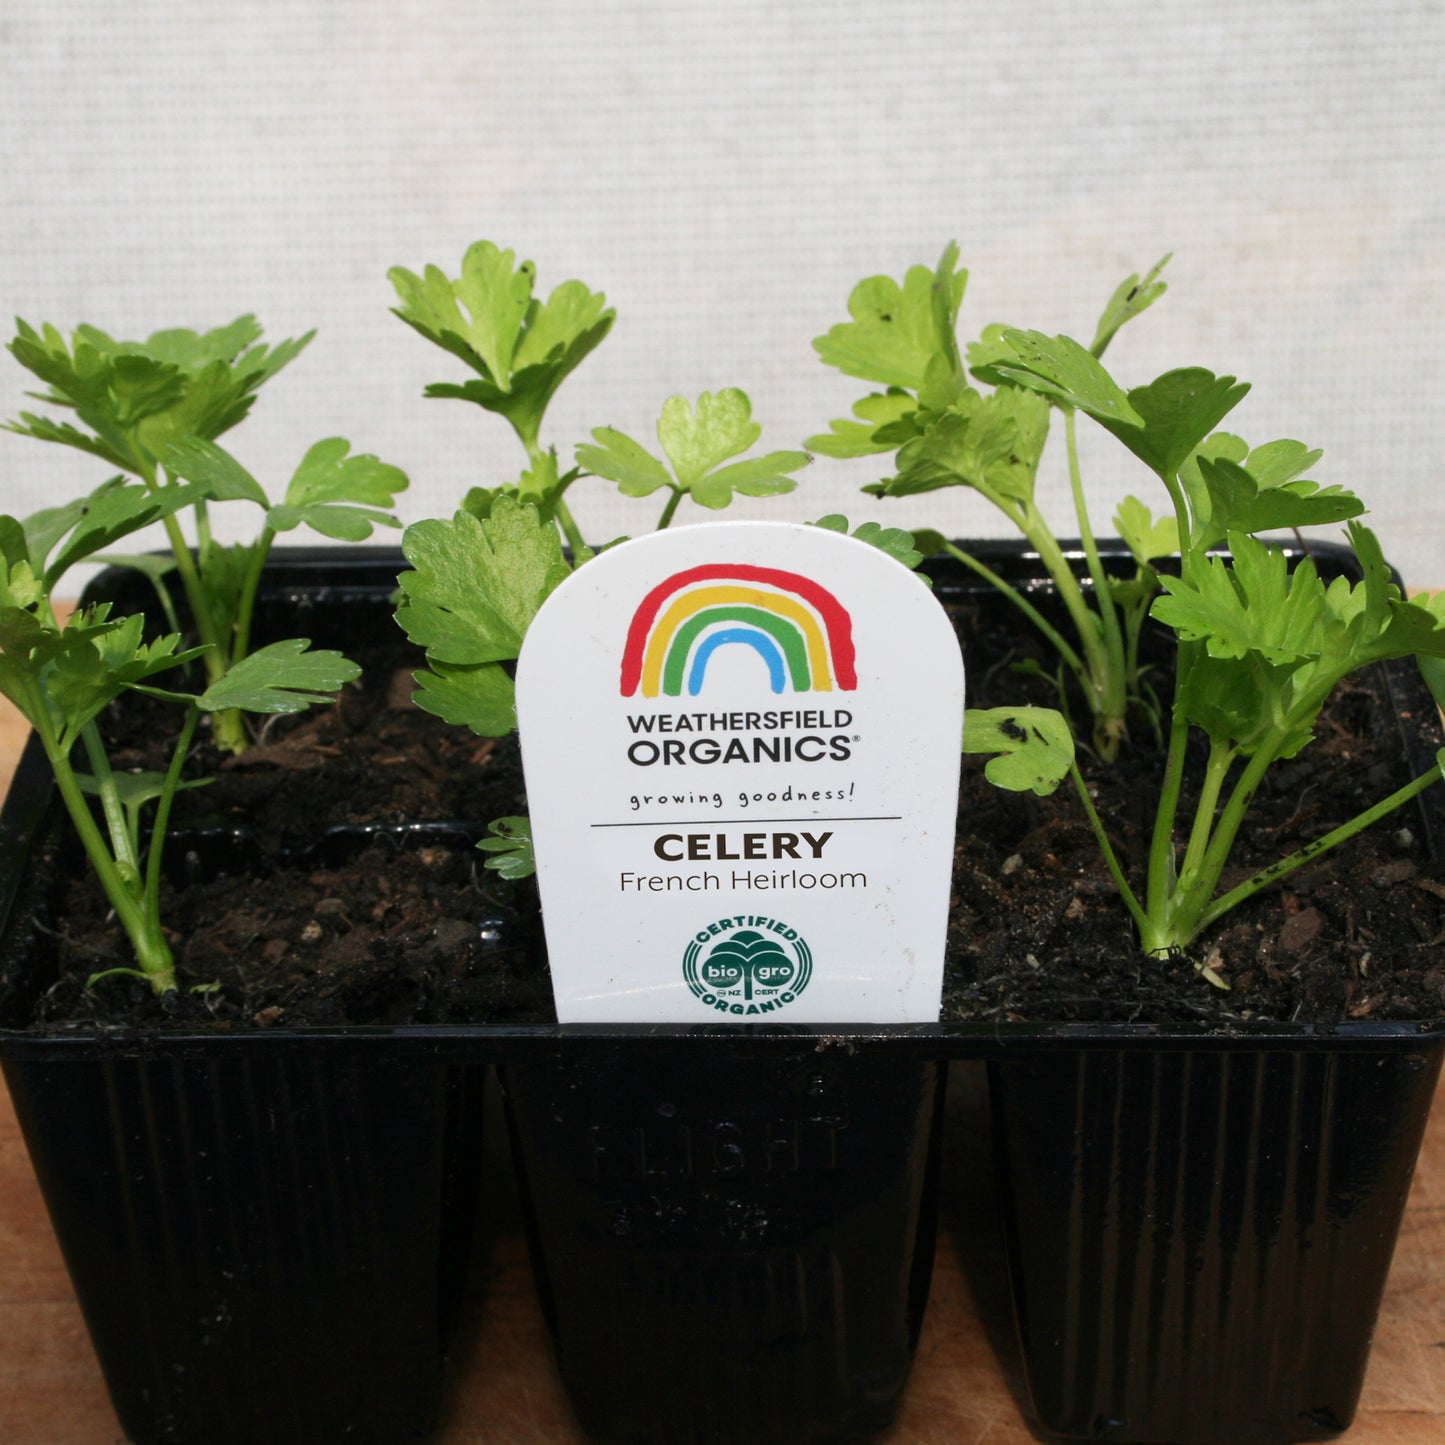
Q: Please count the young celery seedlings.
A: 6